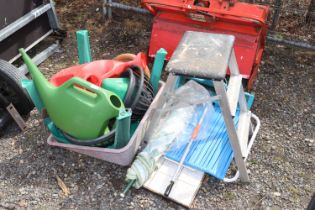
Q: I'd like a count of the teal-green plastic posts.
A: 4